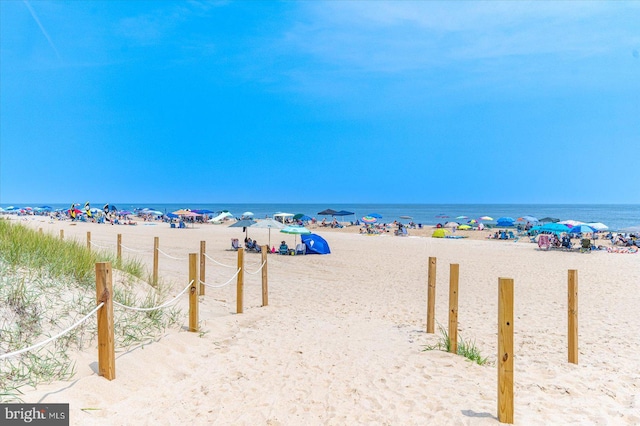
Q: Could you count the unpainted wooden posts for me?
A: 14